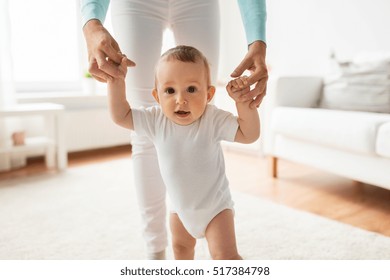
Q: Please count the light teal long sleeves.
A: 2